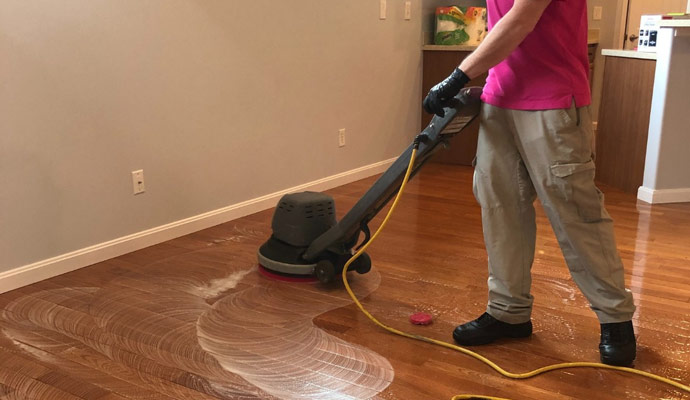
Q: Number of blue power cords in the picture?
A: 0